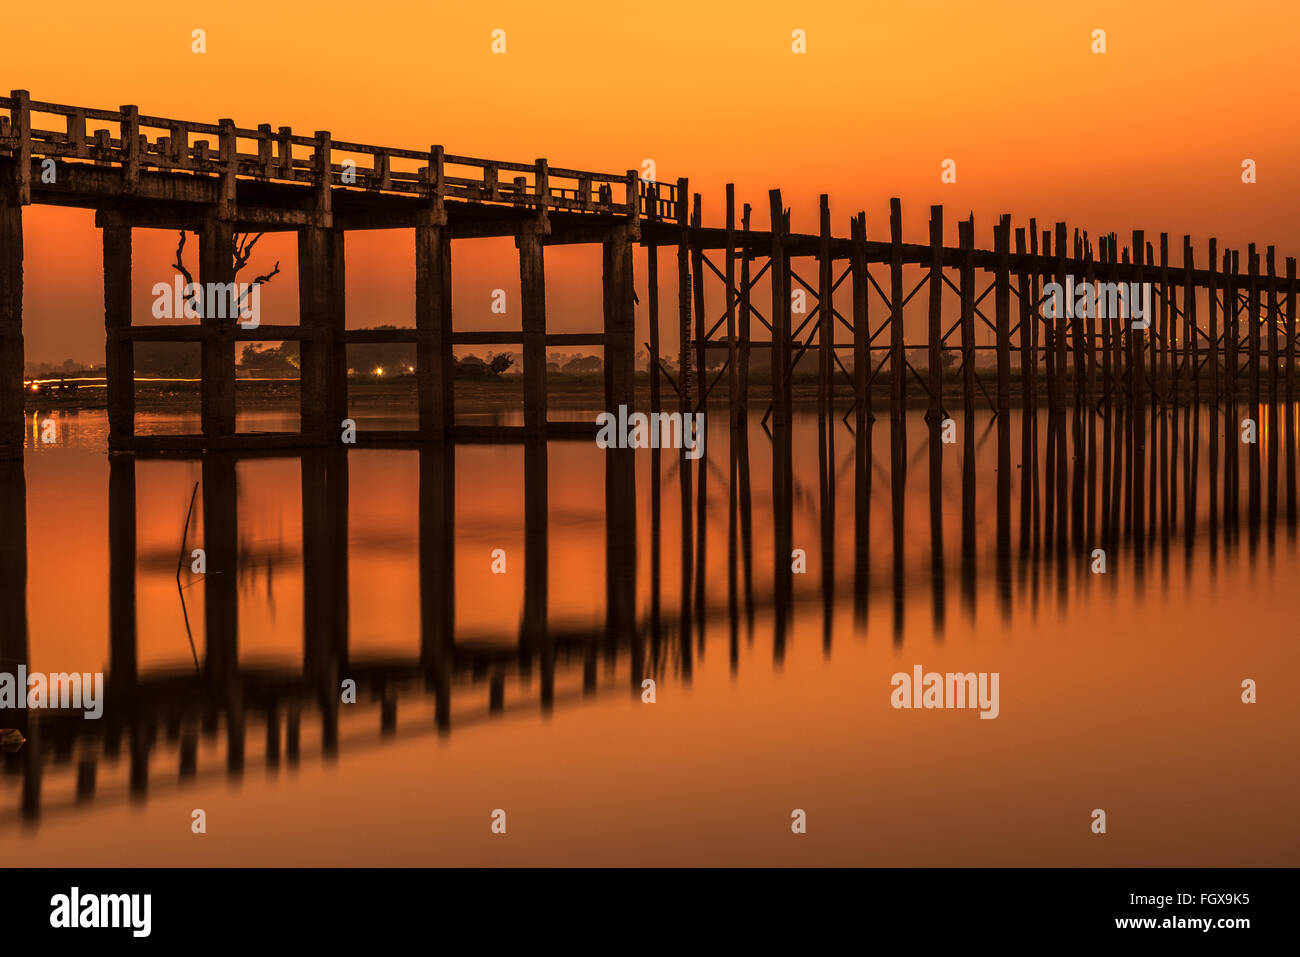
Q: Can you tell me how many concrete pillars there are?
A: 7